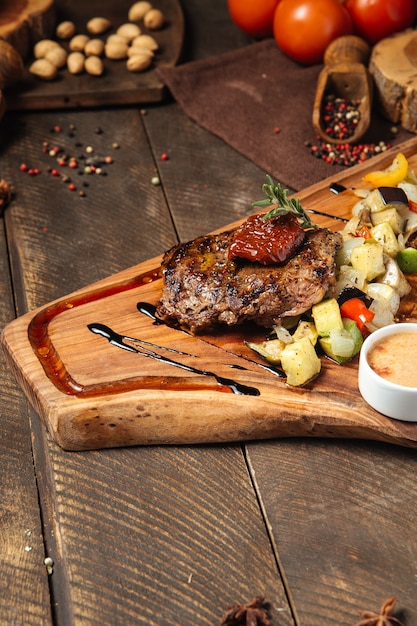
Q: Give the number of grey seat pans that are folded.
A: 0